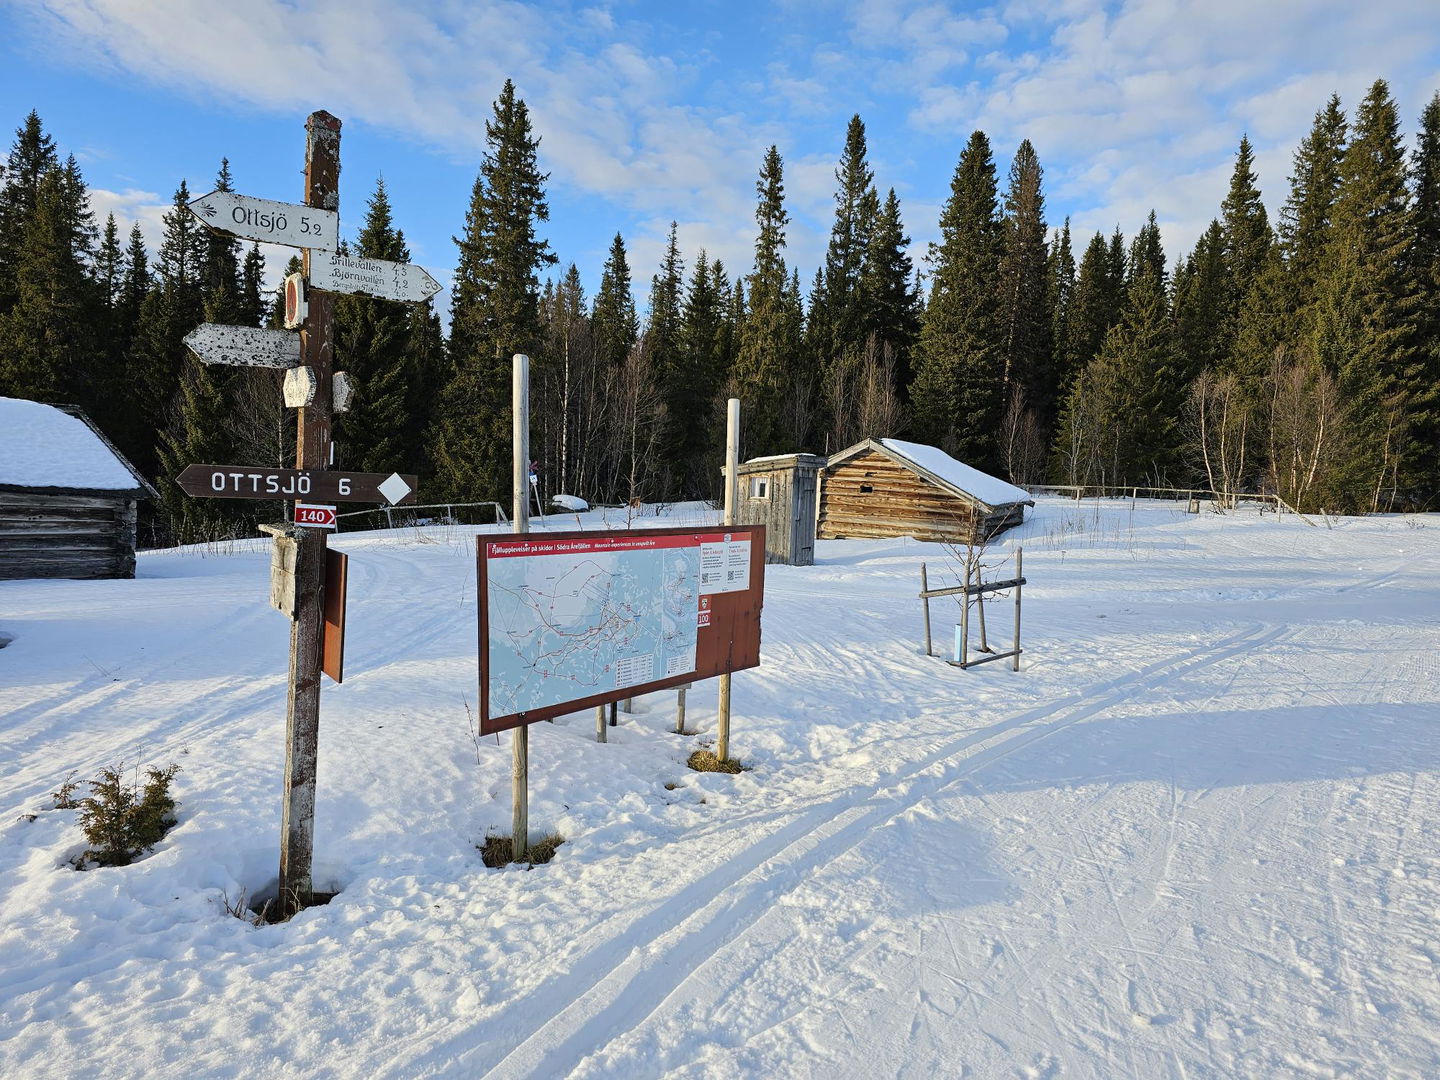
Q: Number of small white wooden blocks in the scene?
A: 2